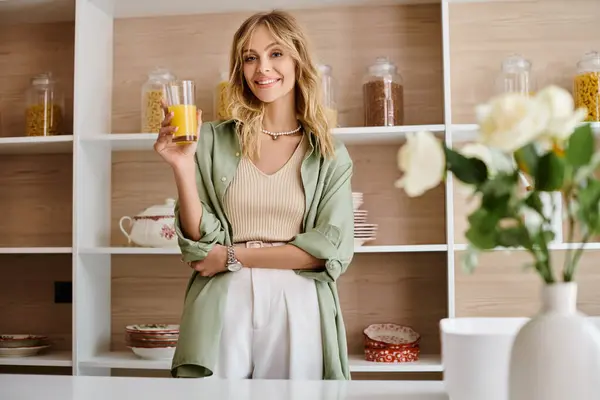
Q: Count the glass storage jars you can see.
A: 7